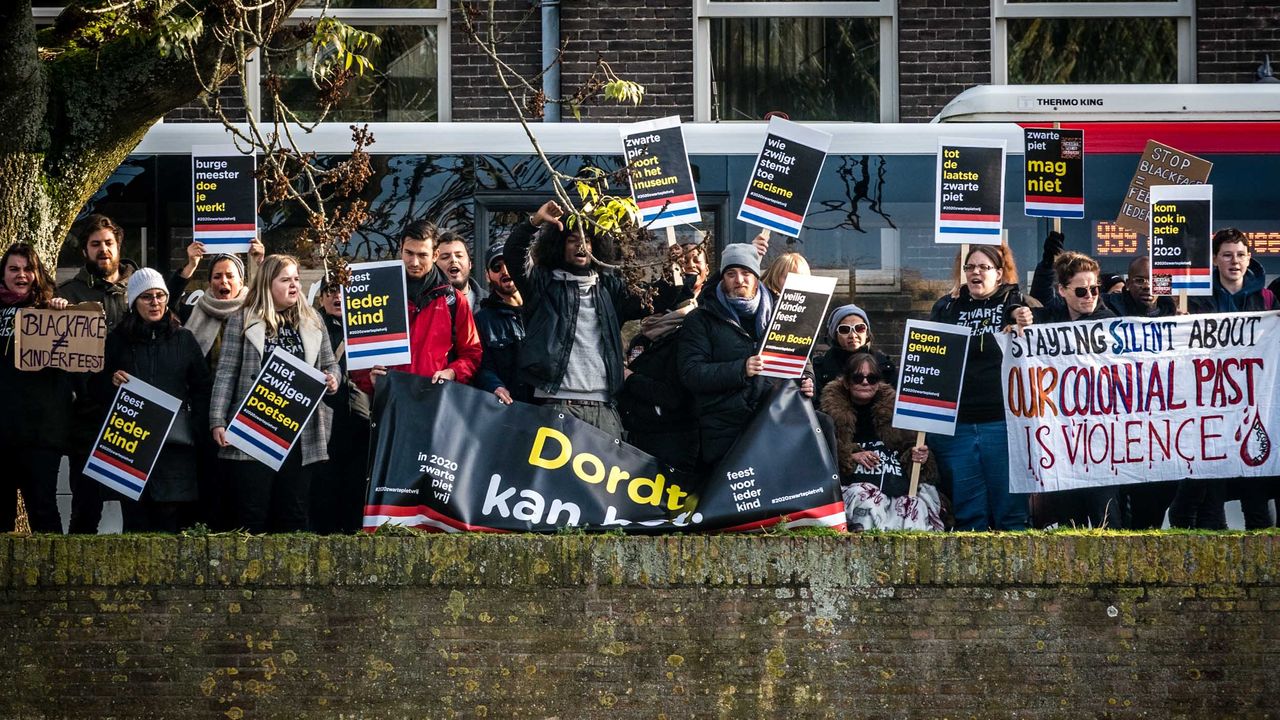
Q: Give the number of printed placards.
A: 11